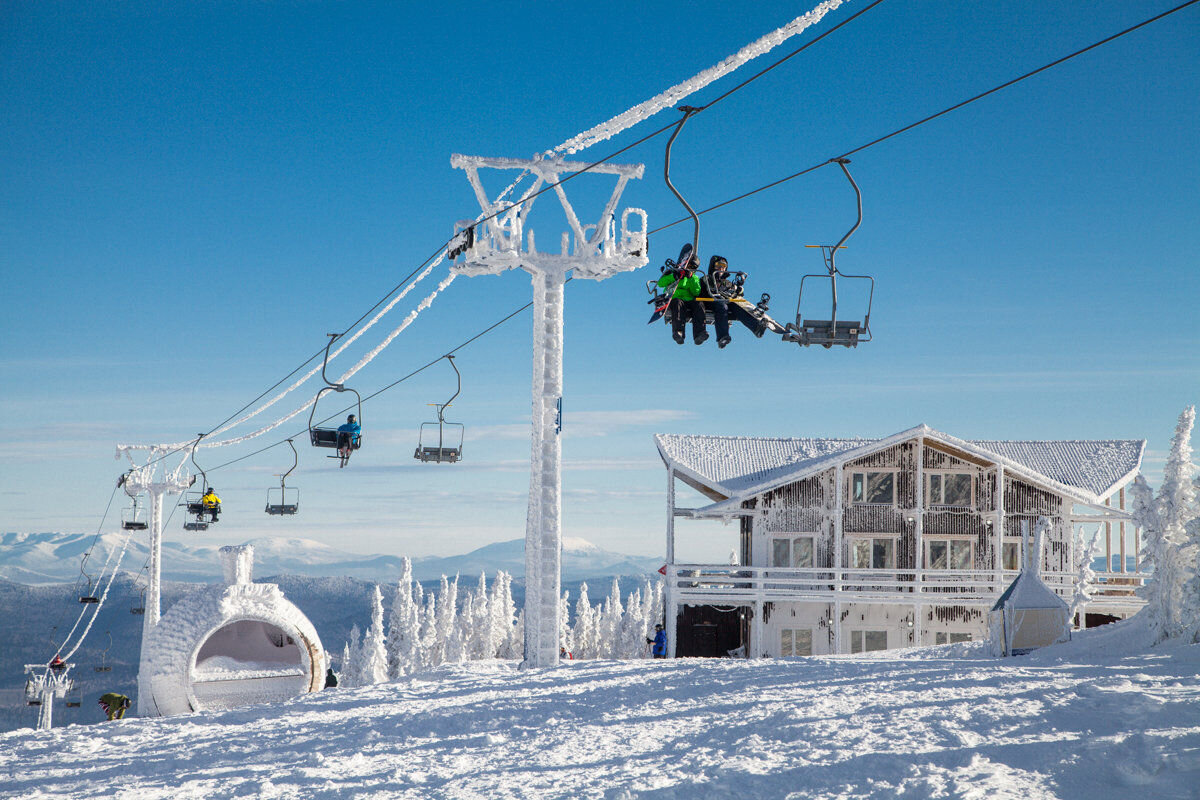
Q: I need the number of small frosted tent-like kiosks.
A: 1